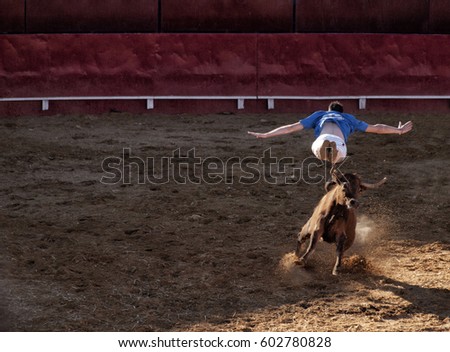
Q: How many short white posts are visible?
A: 5